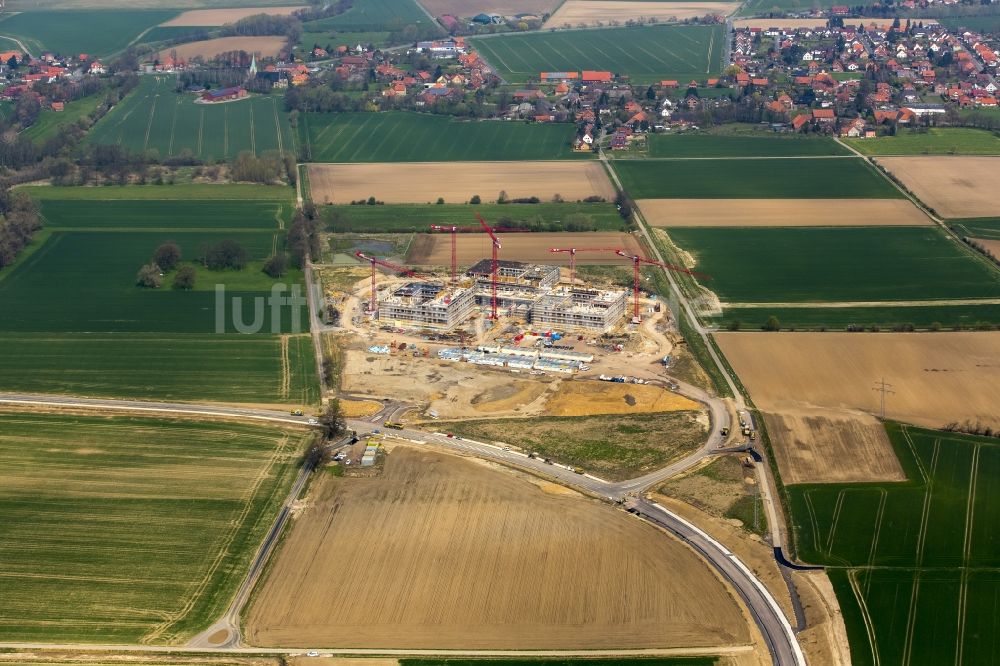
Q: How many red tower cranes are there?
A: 5